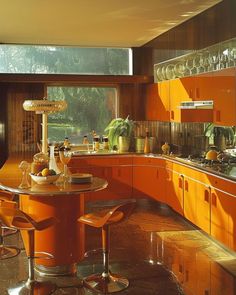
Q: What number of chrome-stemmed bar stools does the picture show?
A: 3